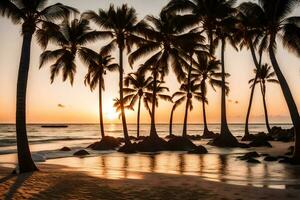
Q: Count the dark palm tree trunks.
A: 12